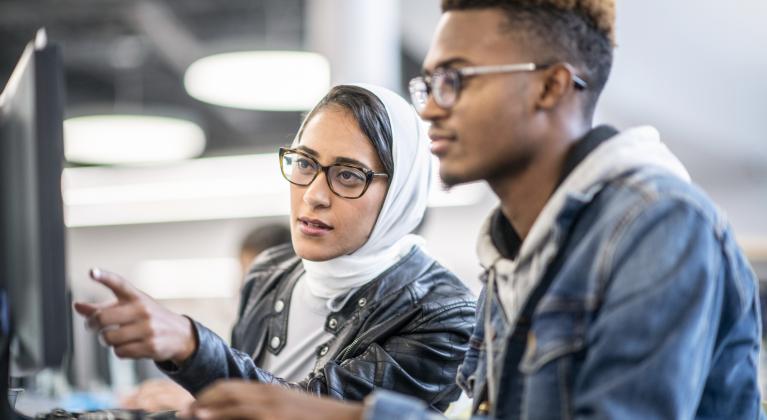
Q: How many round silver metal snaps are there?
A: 5